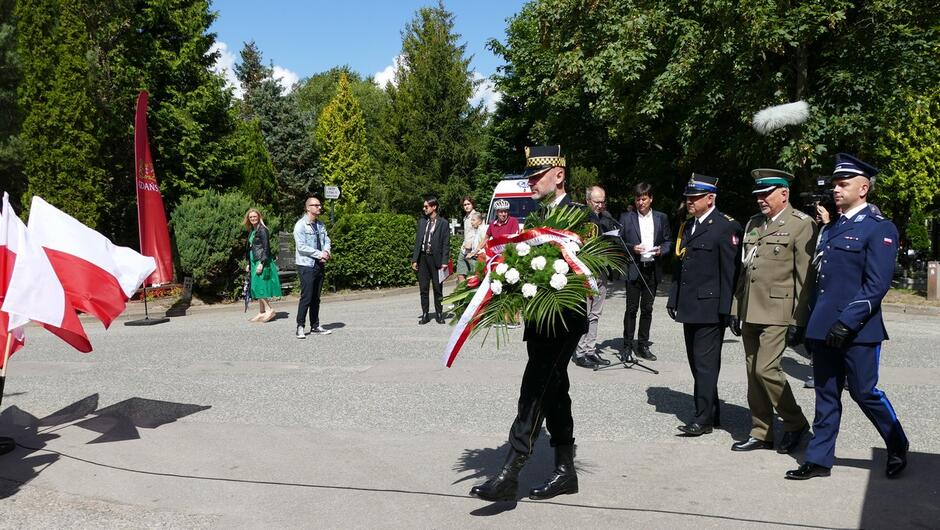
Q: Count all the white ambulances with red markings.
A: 1